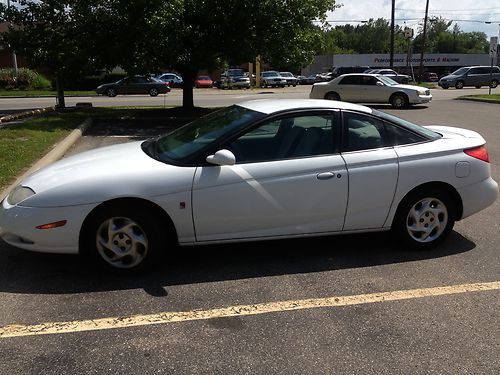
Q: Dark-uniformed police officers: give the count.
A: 0